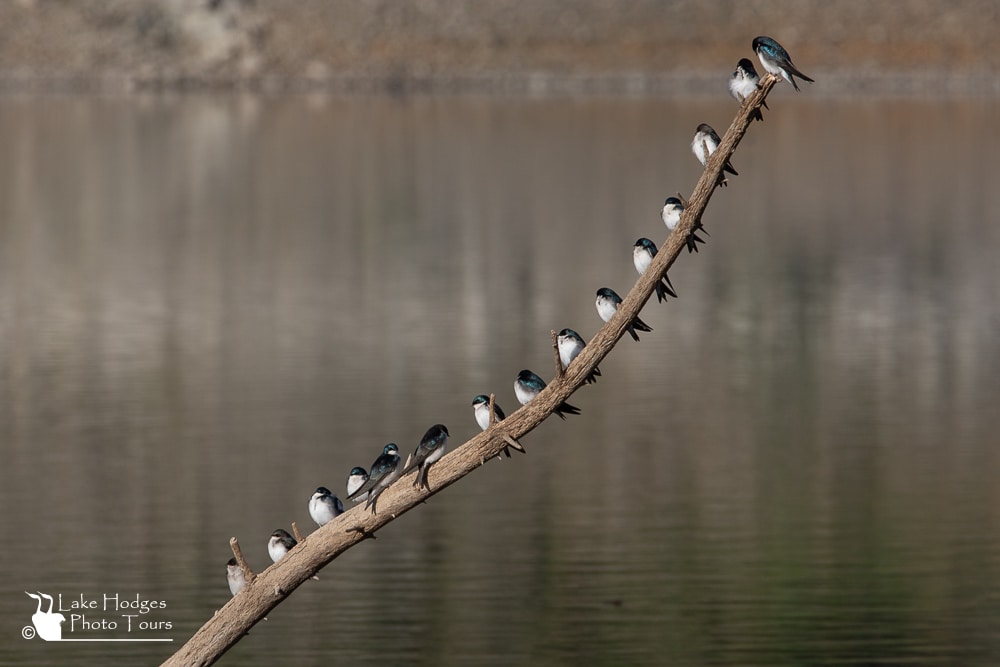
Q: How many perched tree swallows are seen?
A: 15